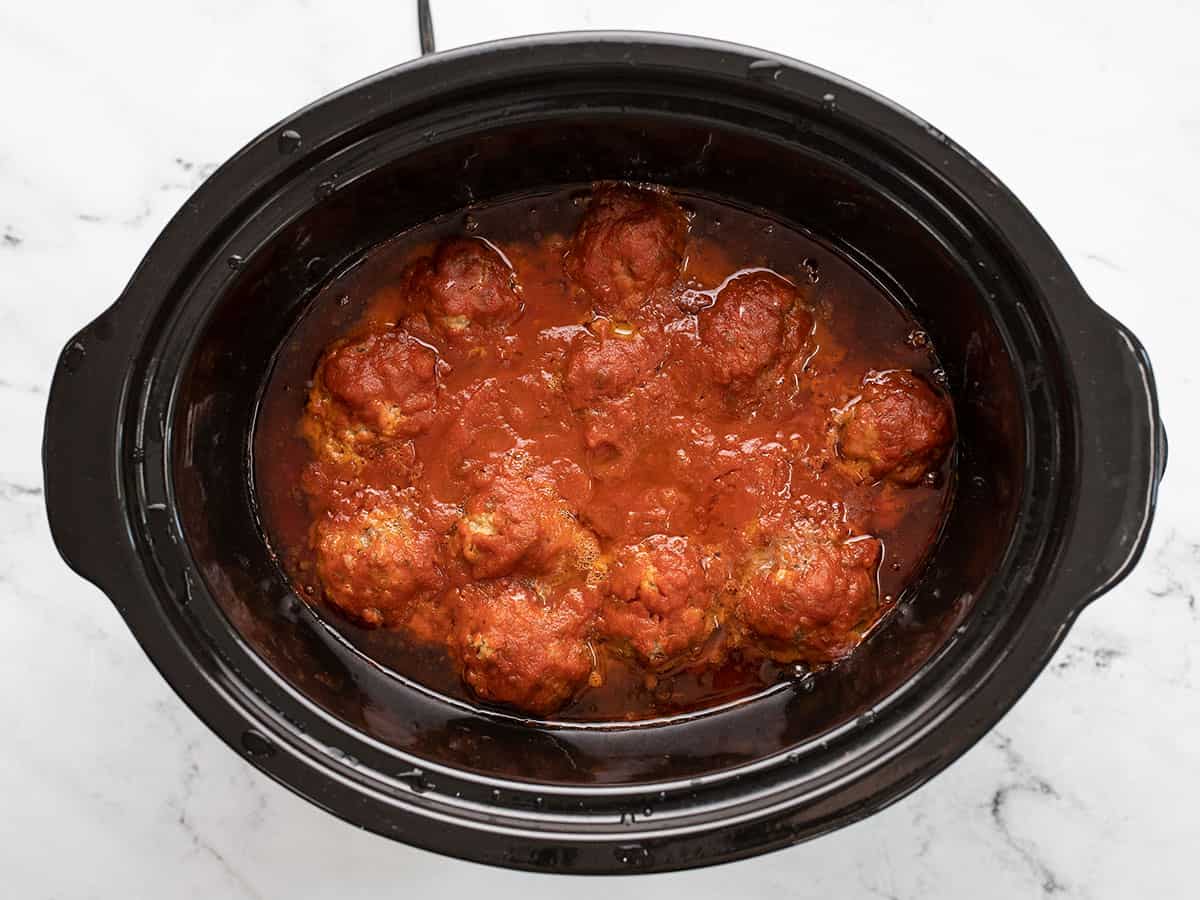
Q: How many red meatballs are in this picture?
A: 11